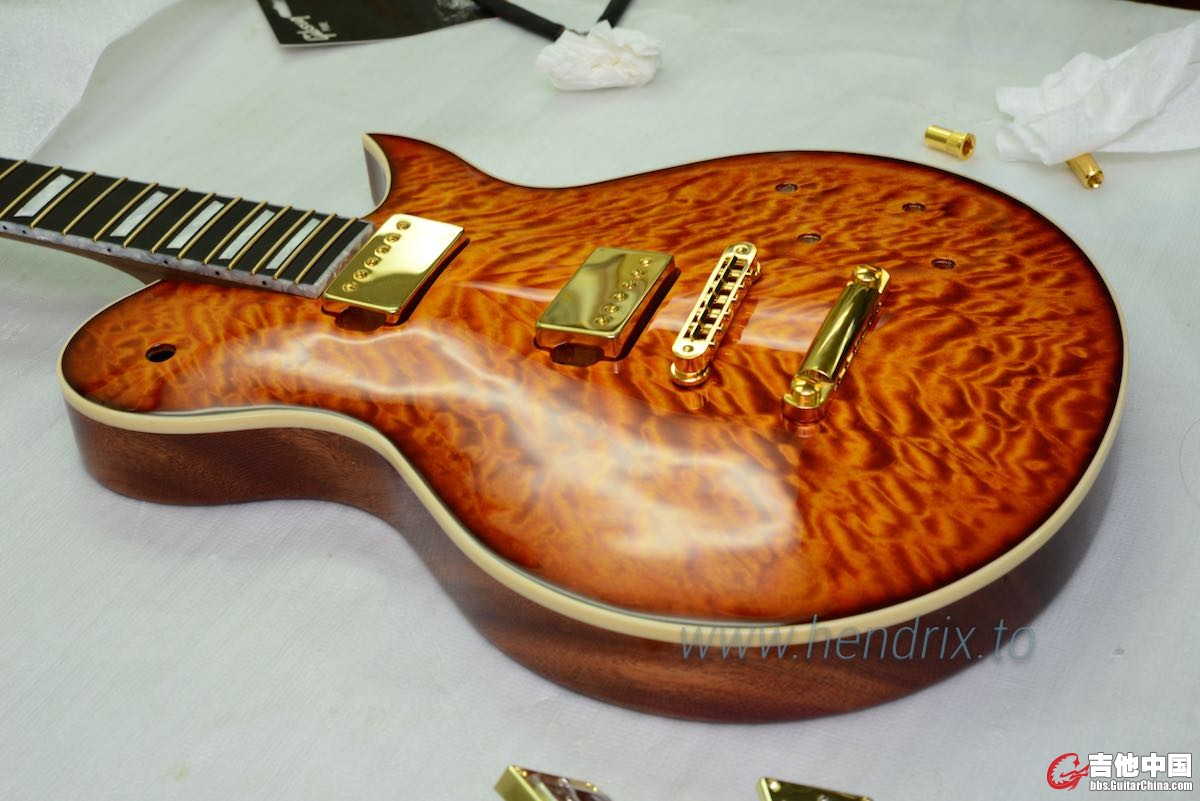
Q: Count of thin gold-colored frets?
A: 13